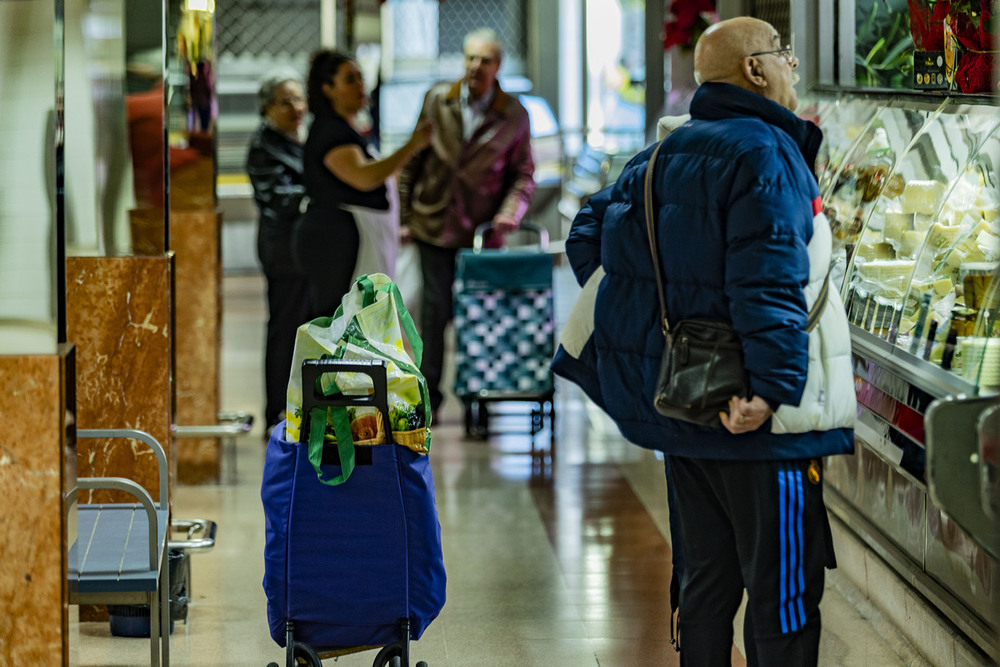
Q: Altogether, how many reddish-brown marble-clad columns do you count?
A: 3